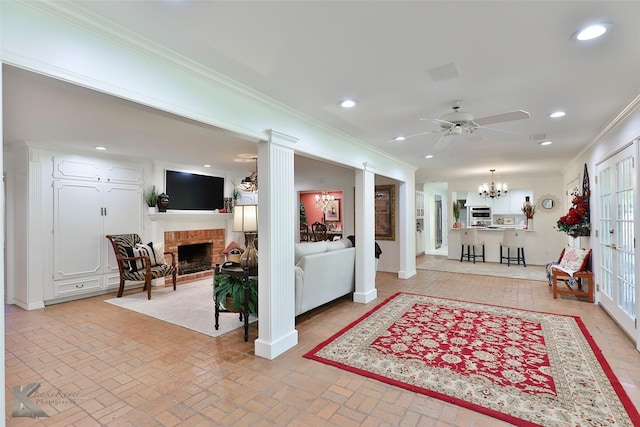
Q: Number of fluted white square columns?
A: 2